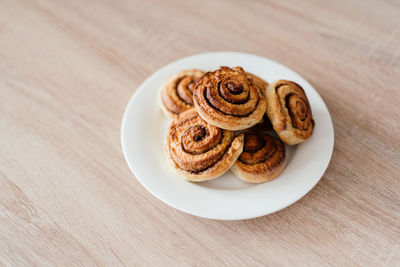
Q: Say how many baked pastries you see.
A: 6